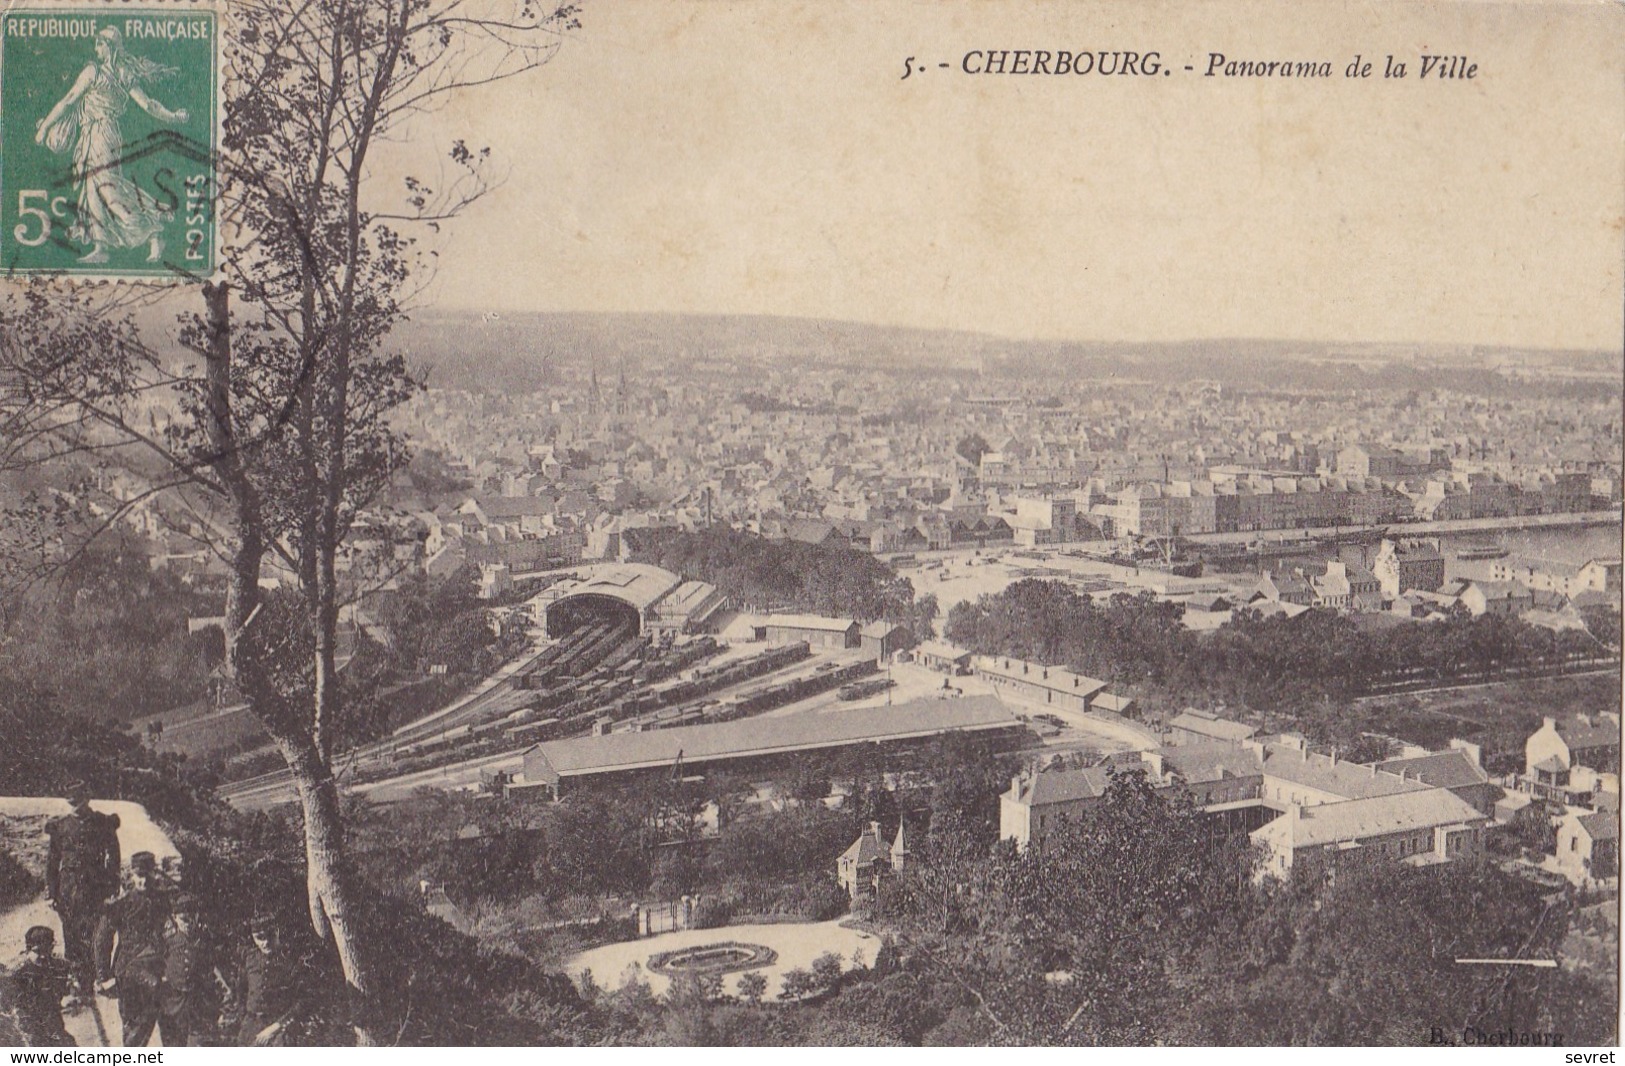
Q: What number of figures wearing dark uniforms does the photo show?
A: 5